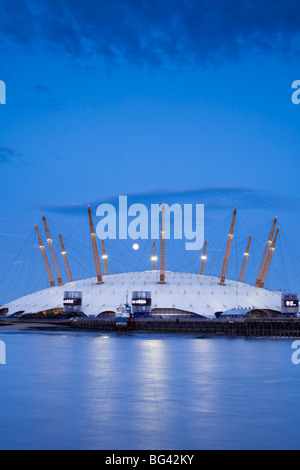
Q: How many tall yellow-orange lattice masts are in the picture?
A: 12